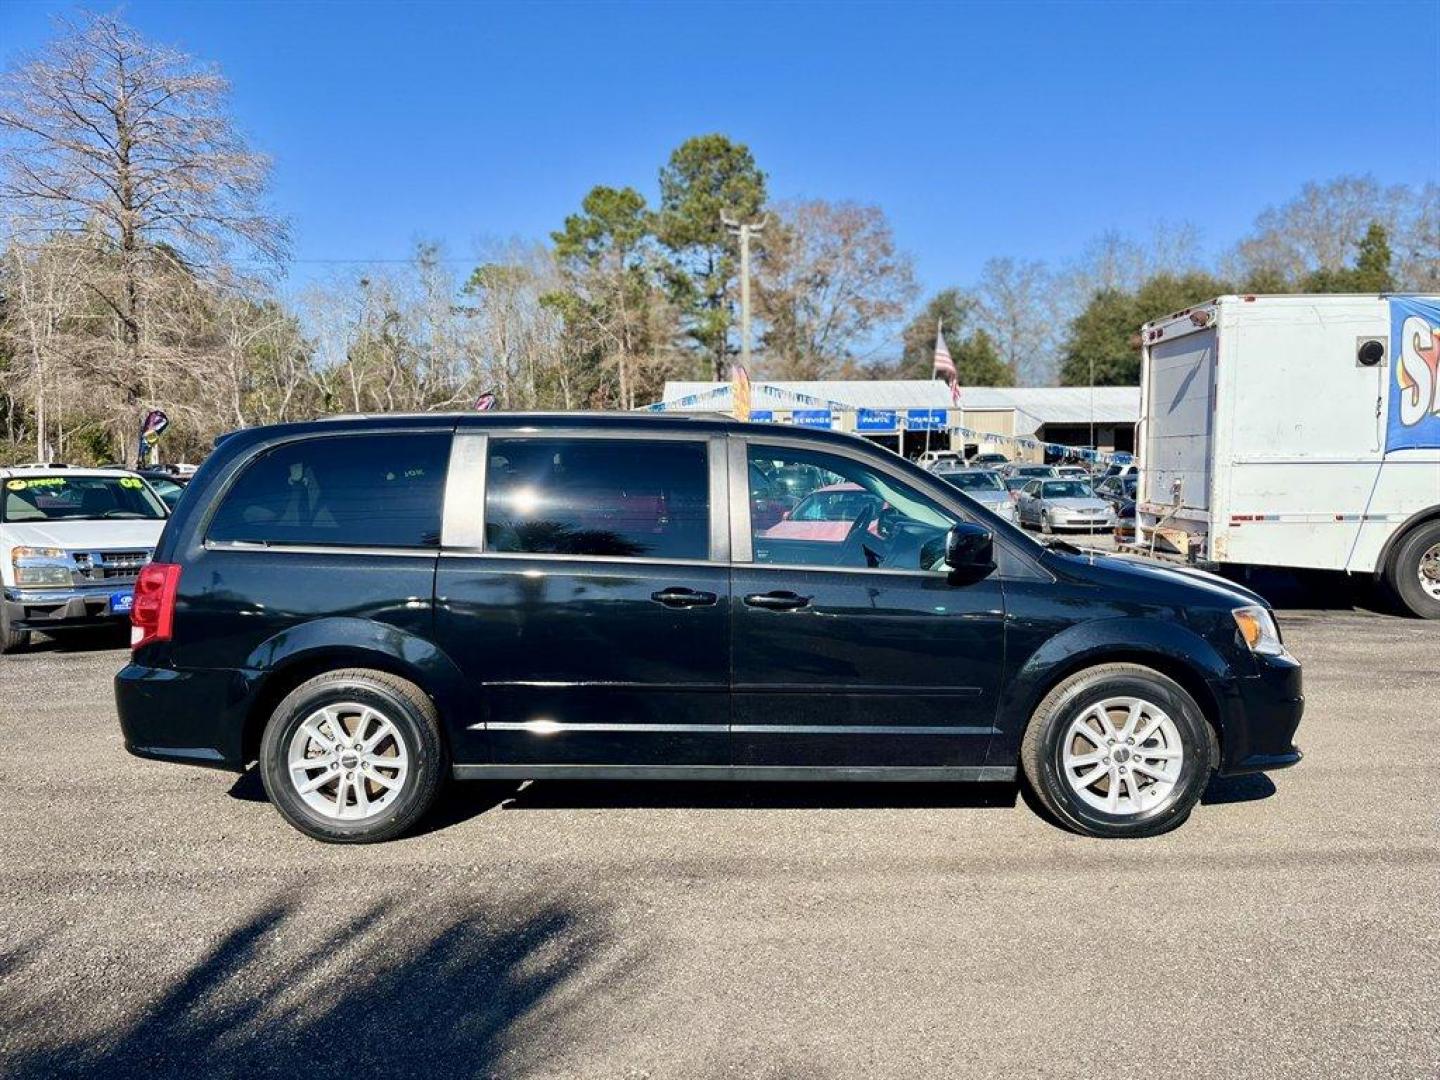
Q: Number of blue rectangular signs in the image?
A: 4